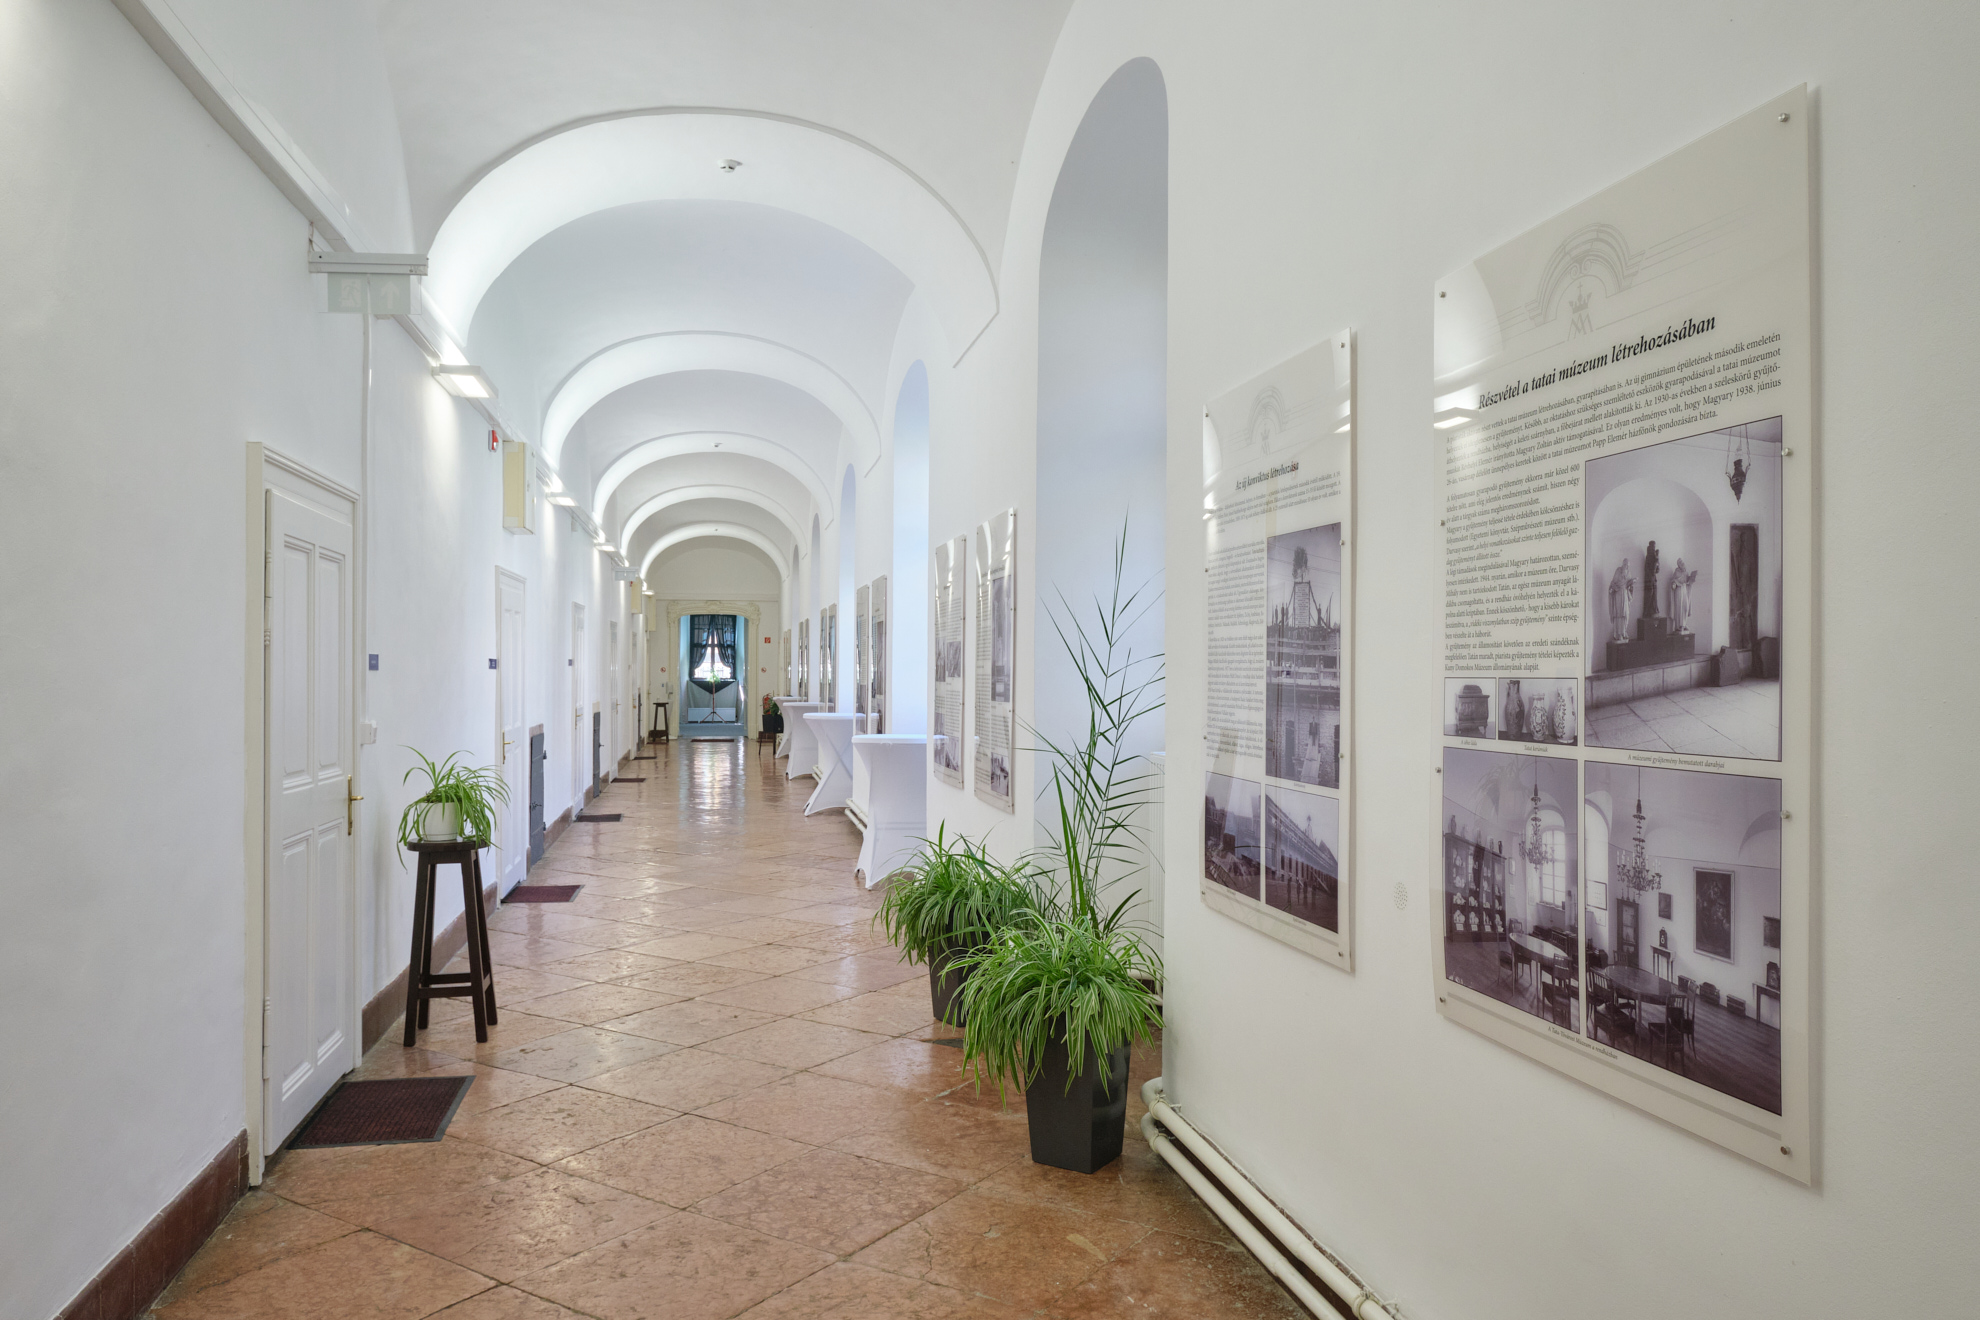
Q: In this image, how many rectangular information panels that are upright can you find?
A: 12